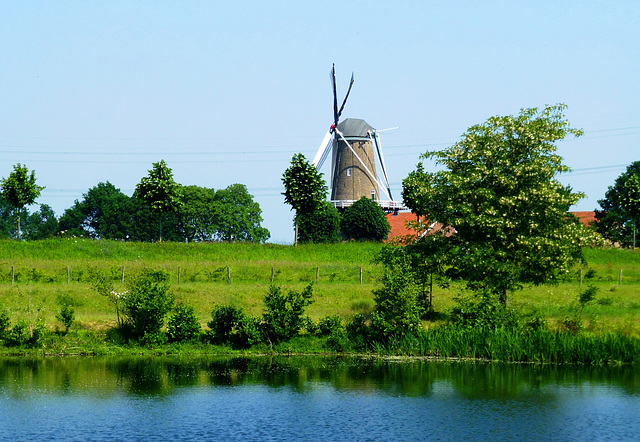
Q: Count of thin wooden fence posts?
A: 10